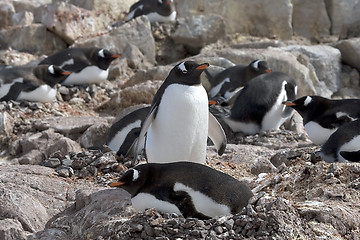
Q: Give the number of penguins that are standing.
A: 1